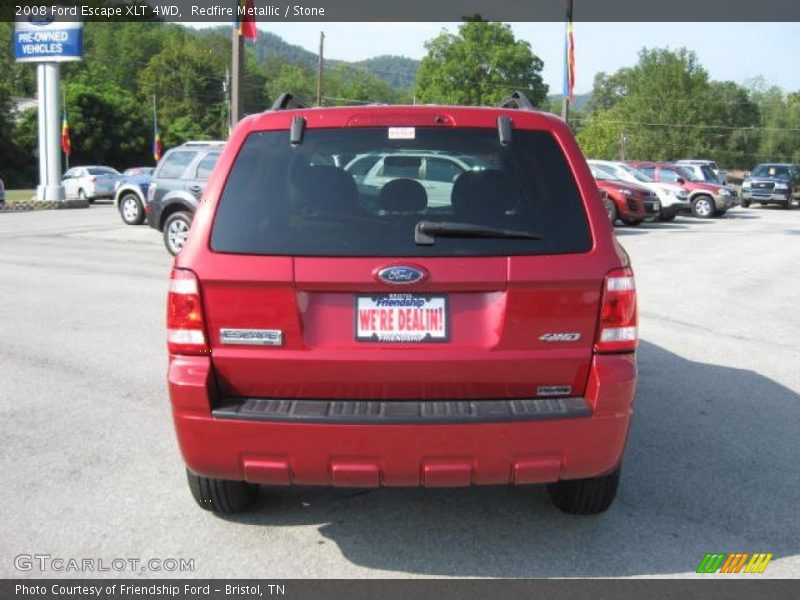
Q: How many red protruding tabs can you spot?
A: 4